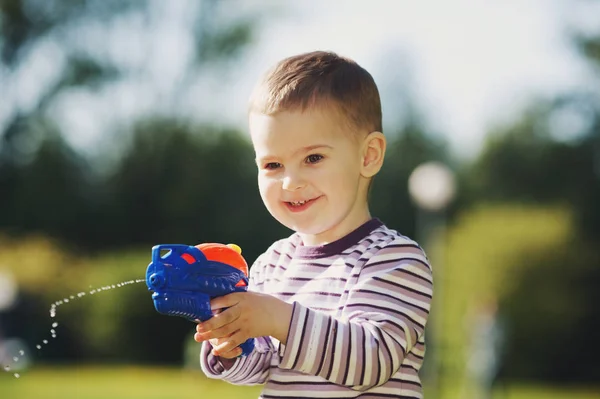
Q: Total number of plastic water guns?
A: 1